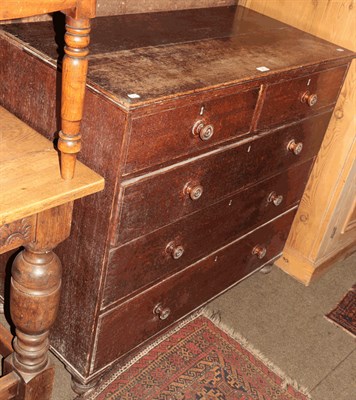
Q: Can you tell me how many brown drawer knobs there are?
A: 8